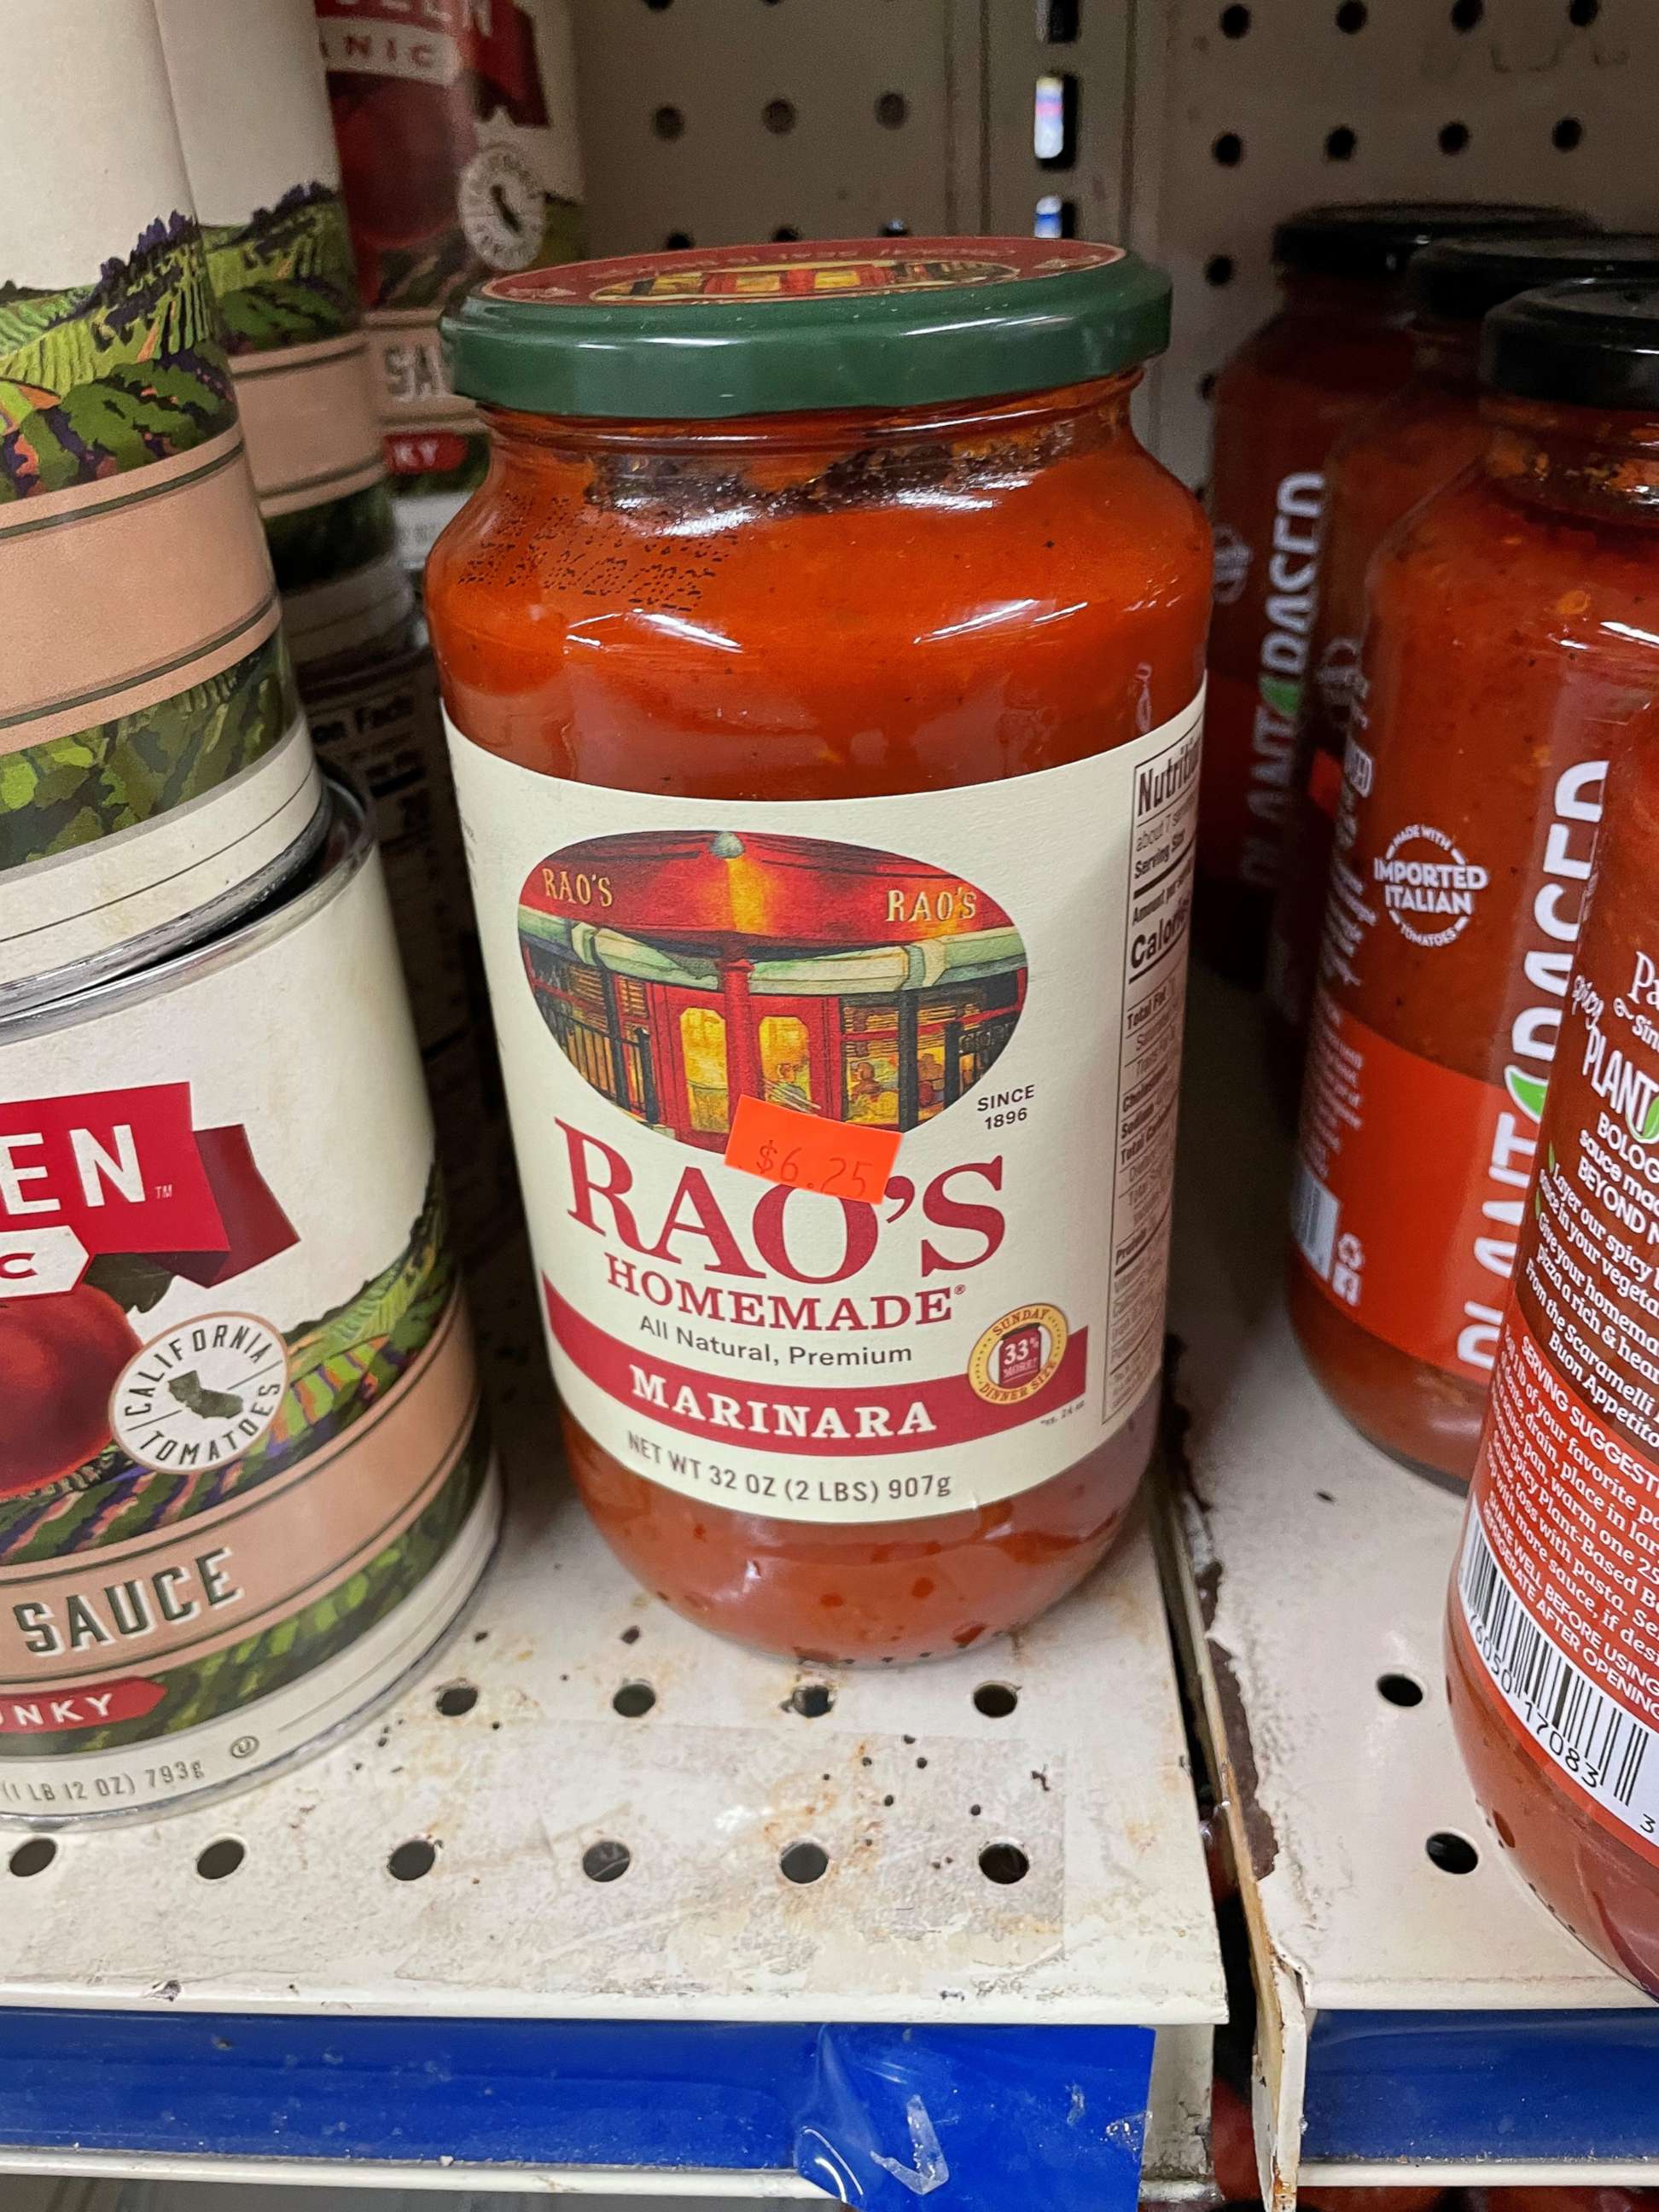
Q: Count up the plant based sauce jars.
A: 4